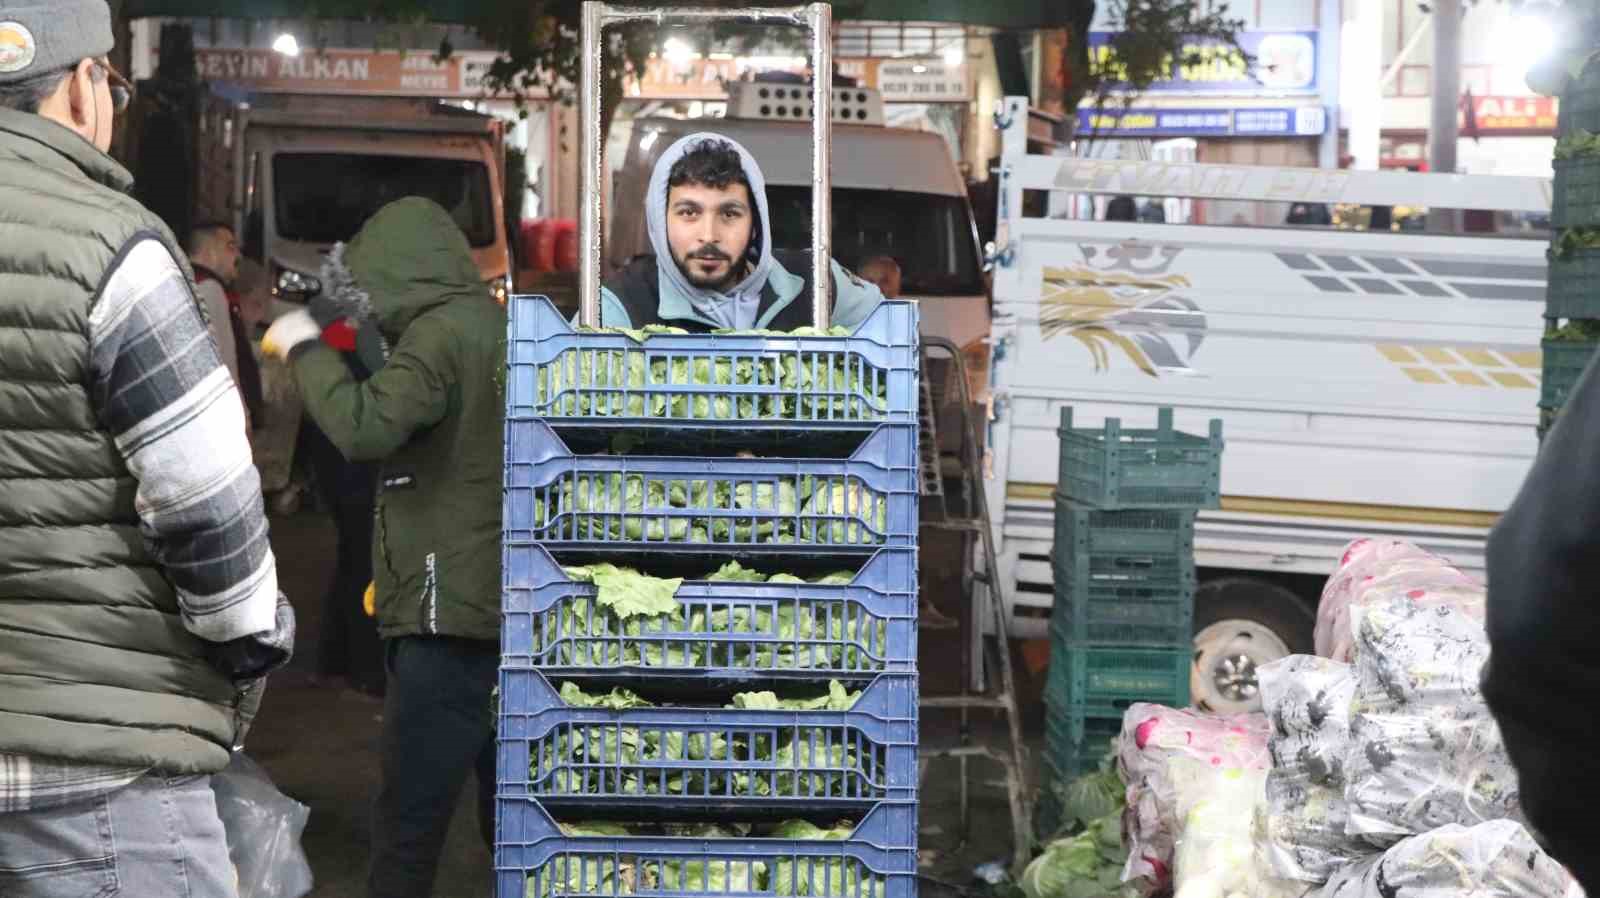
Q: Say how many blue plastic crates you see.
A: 5